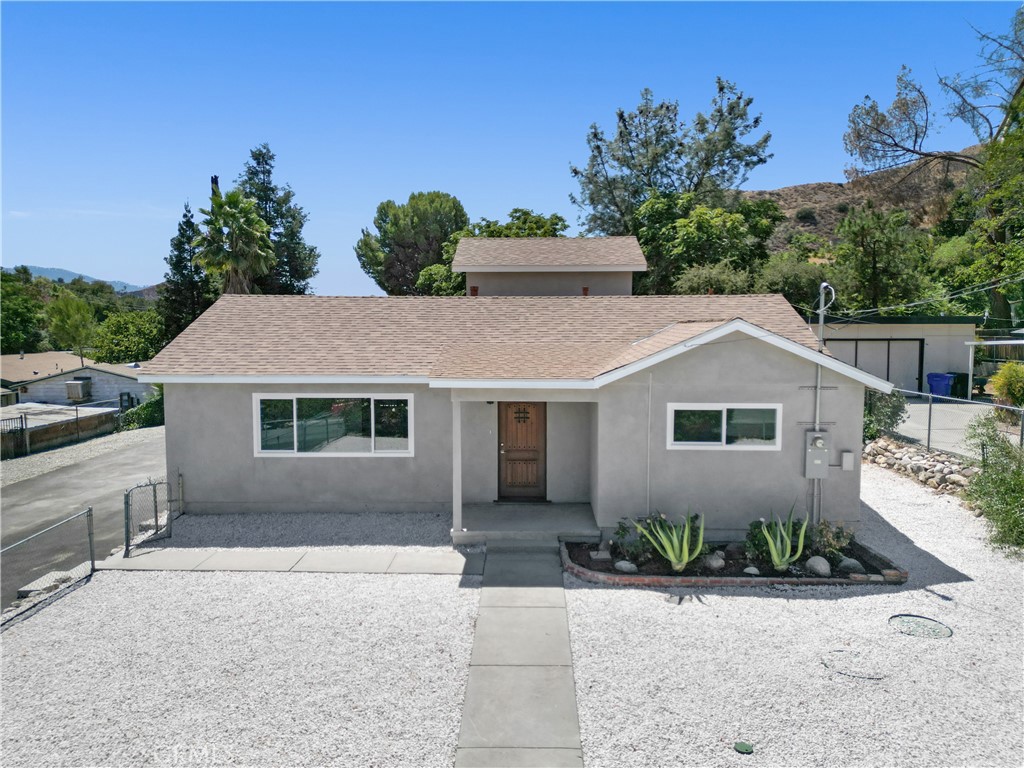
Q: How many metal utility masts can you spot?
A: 1